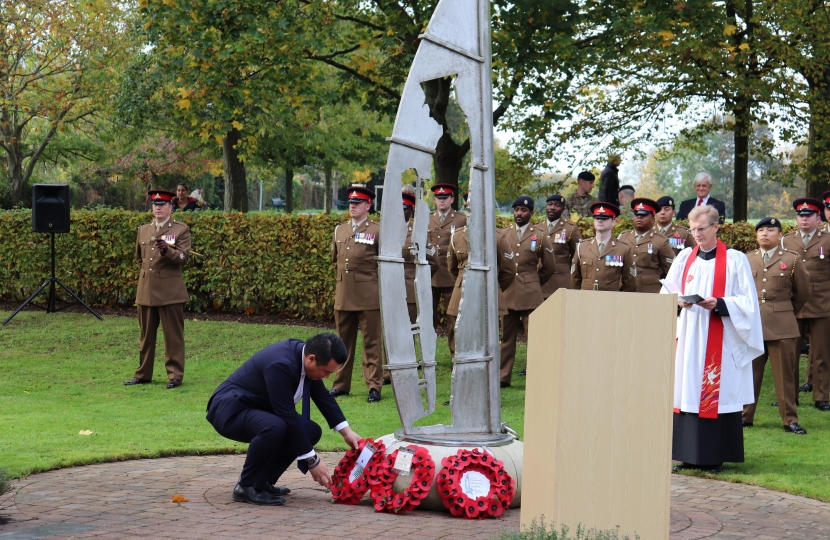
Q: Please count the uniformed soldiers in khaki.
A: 13